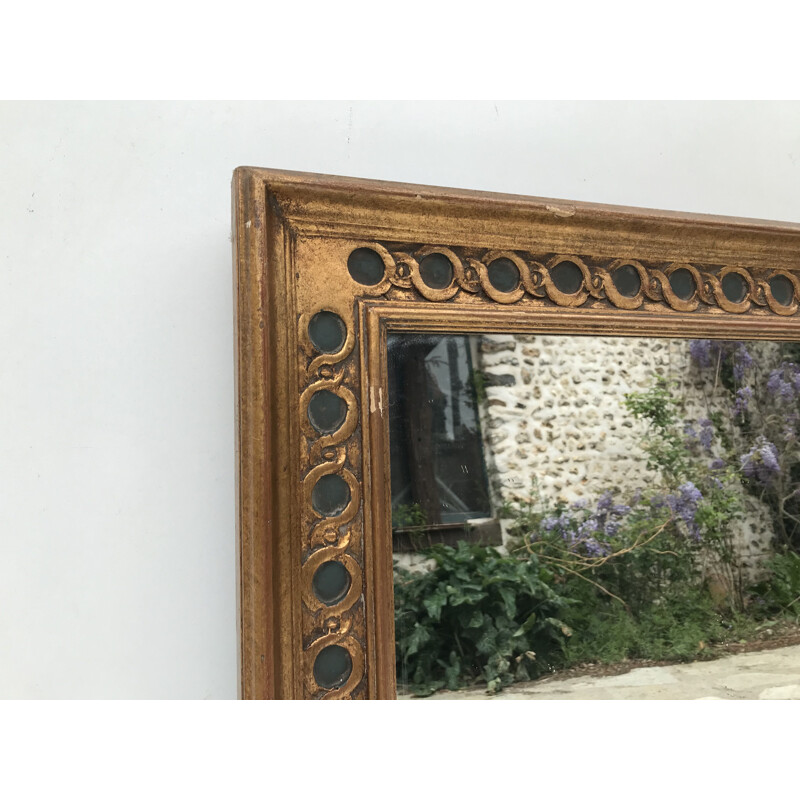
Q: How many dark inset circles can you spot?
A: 13